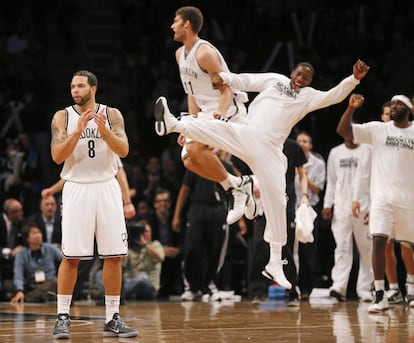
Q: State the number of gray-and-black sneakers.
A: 2